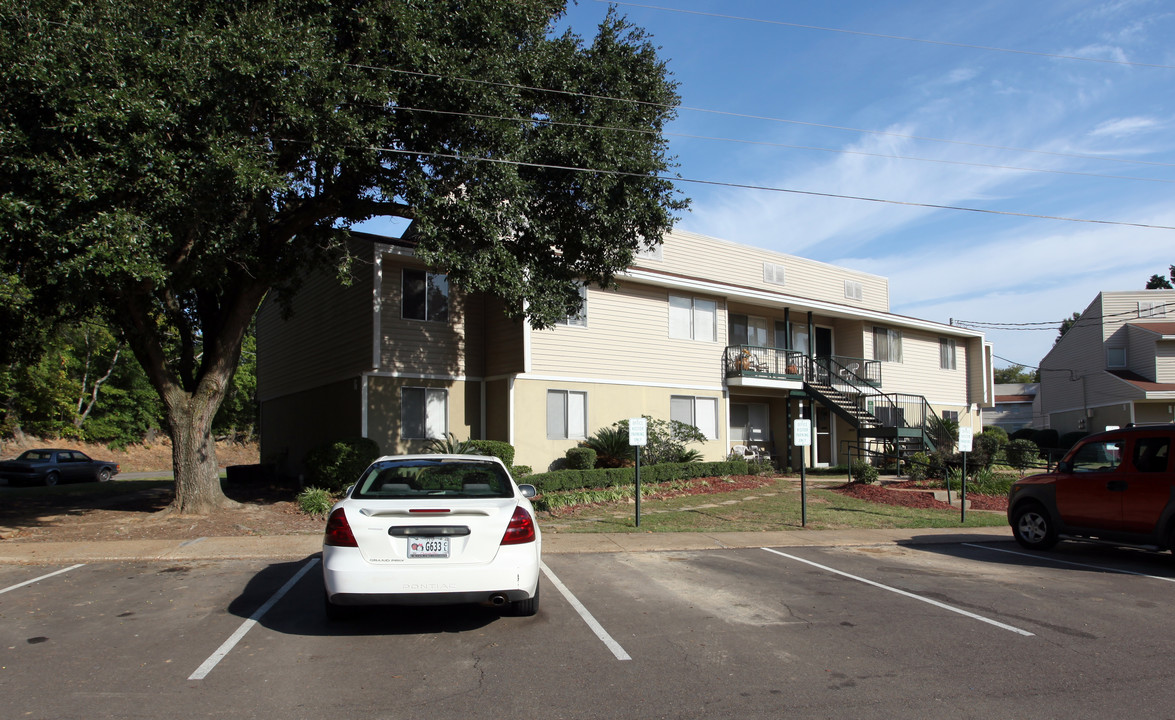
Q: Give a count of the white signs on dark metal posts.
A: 3